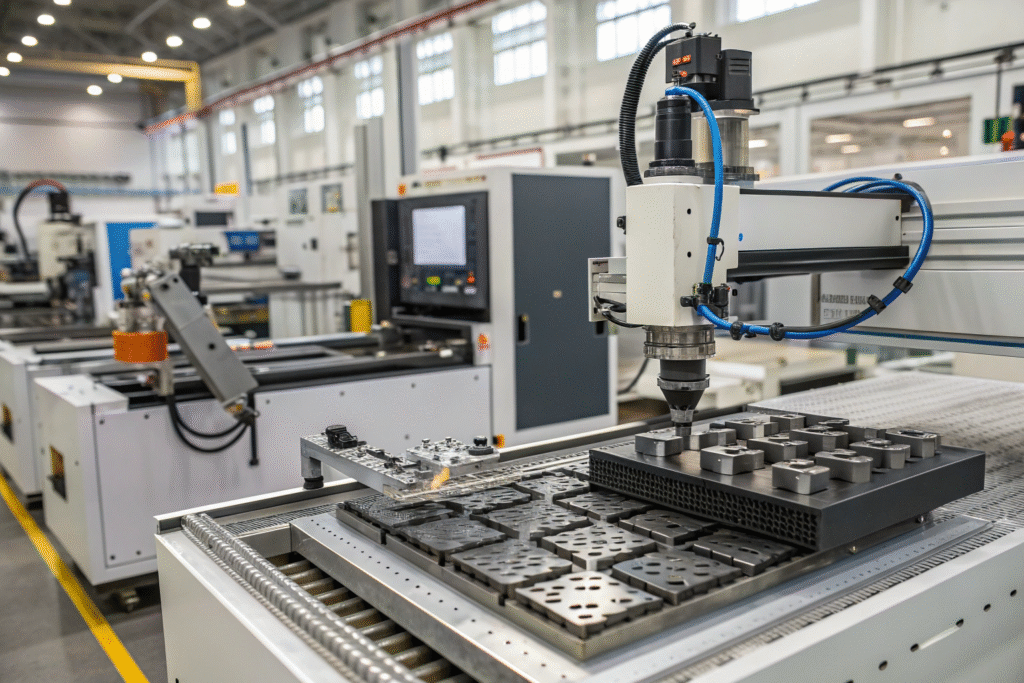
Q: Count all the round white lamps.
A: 11